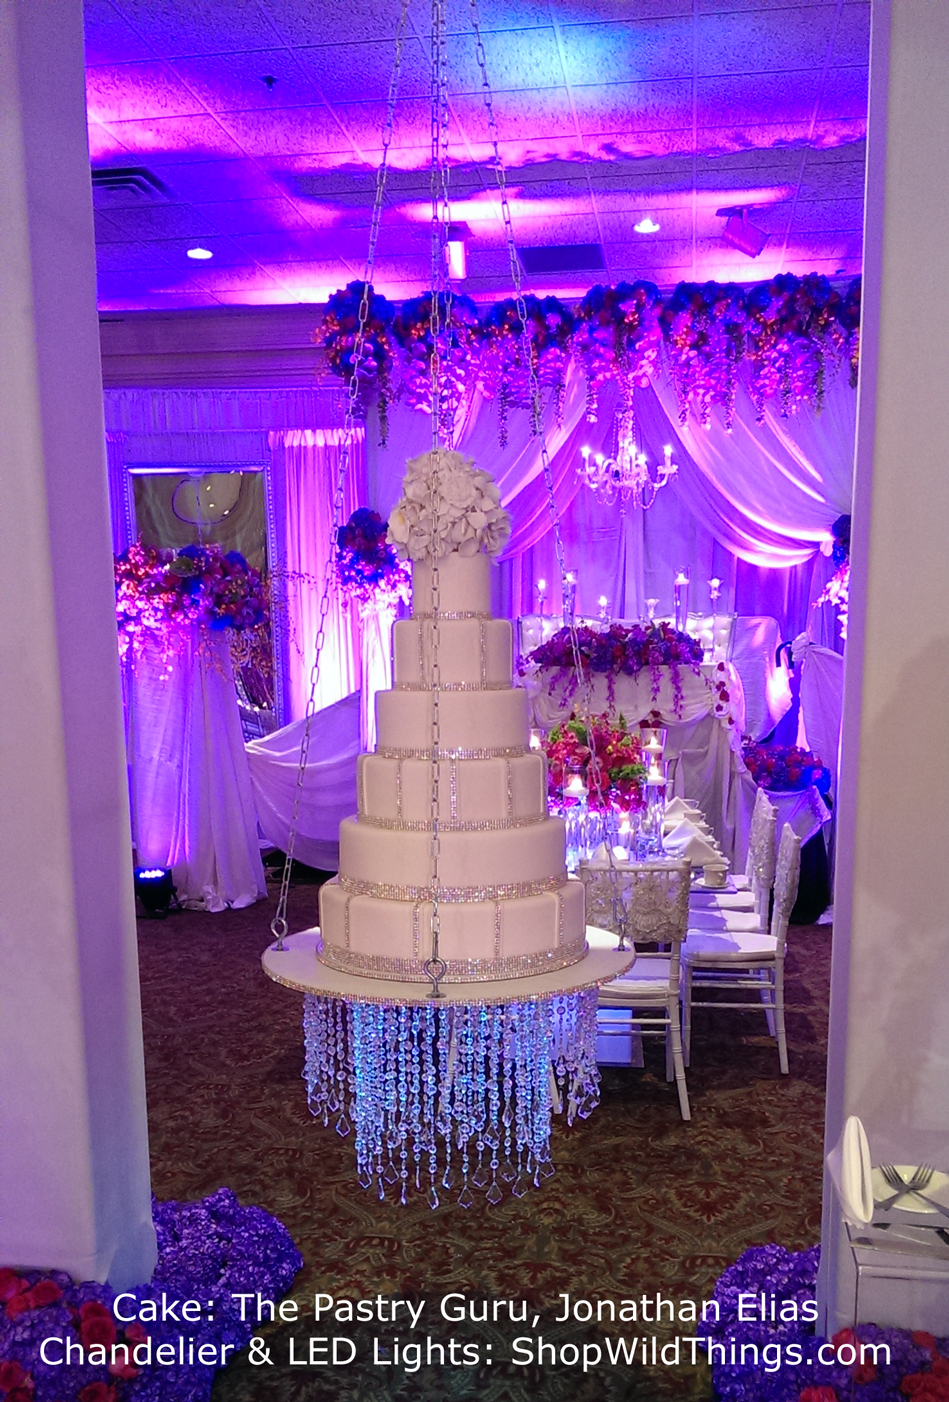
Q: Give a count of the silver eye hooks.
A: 3